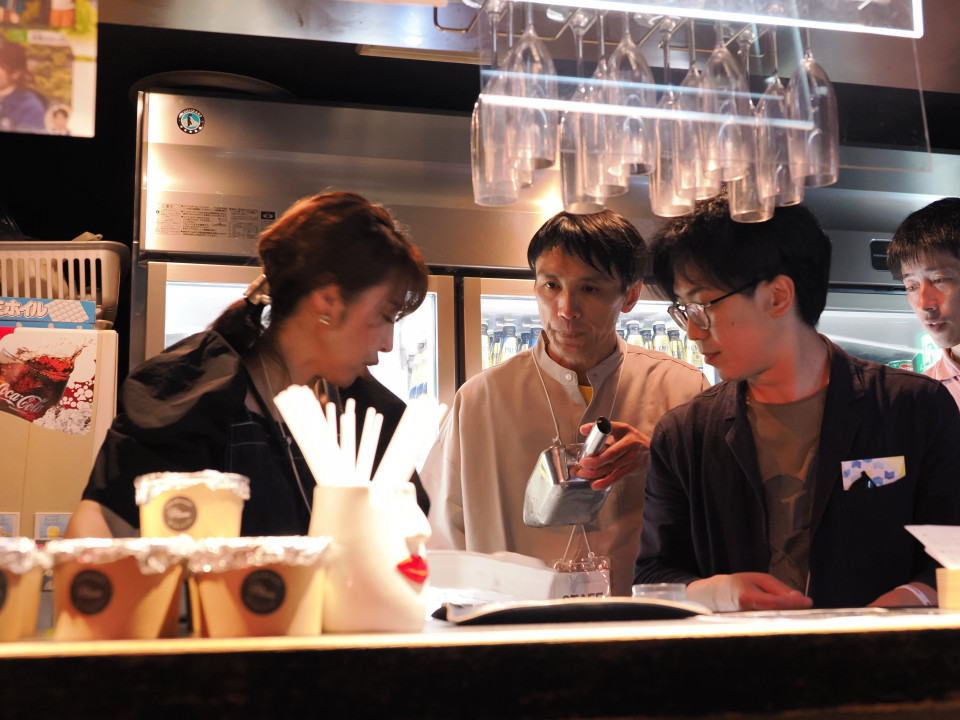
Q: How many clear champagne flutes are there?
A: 12